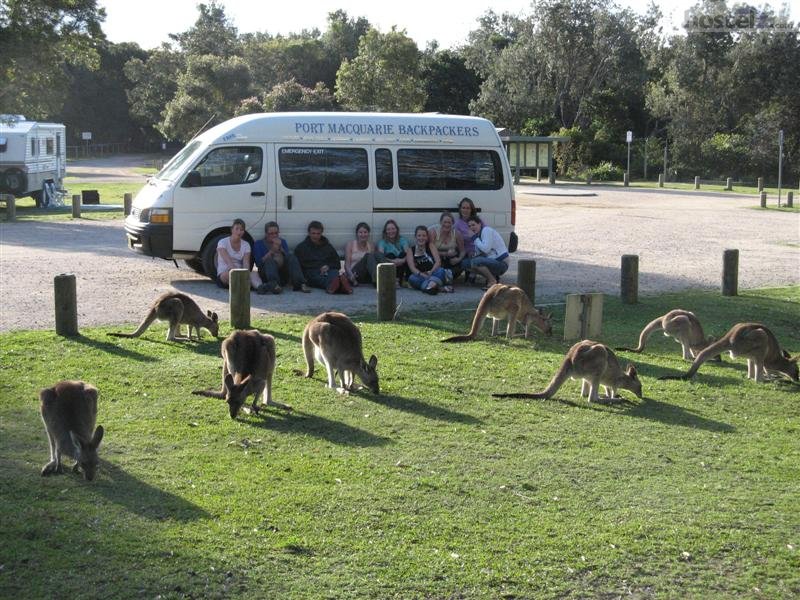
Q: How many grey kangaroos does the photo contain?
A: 8